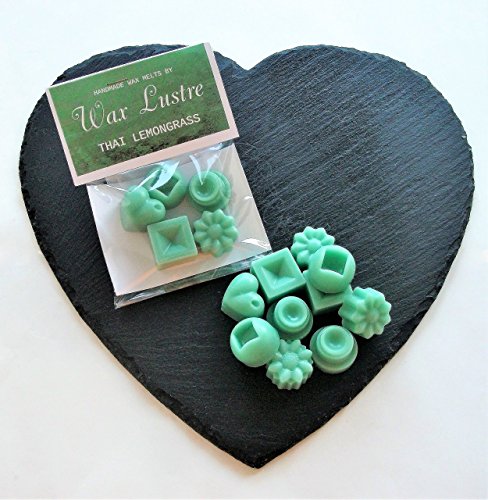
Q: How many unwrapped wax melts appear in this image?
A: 10